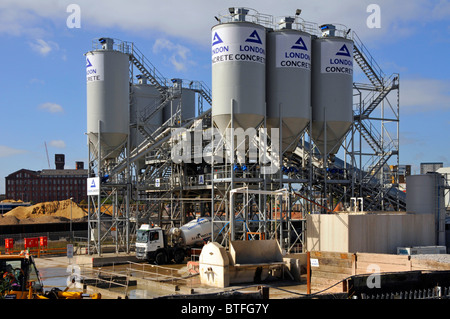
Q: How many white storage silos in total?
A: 6